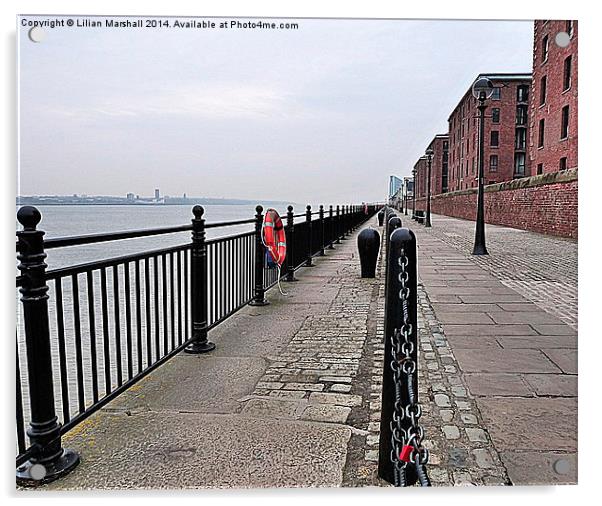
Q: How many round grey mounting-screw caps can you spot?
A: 4